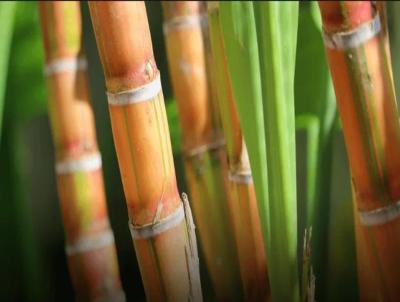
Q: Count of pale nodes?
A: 10